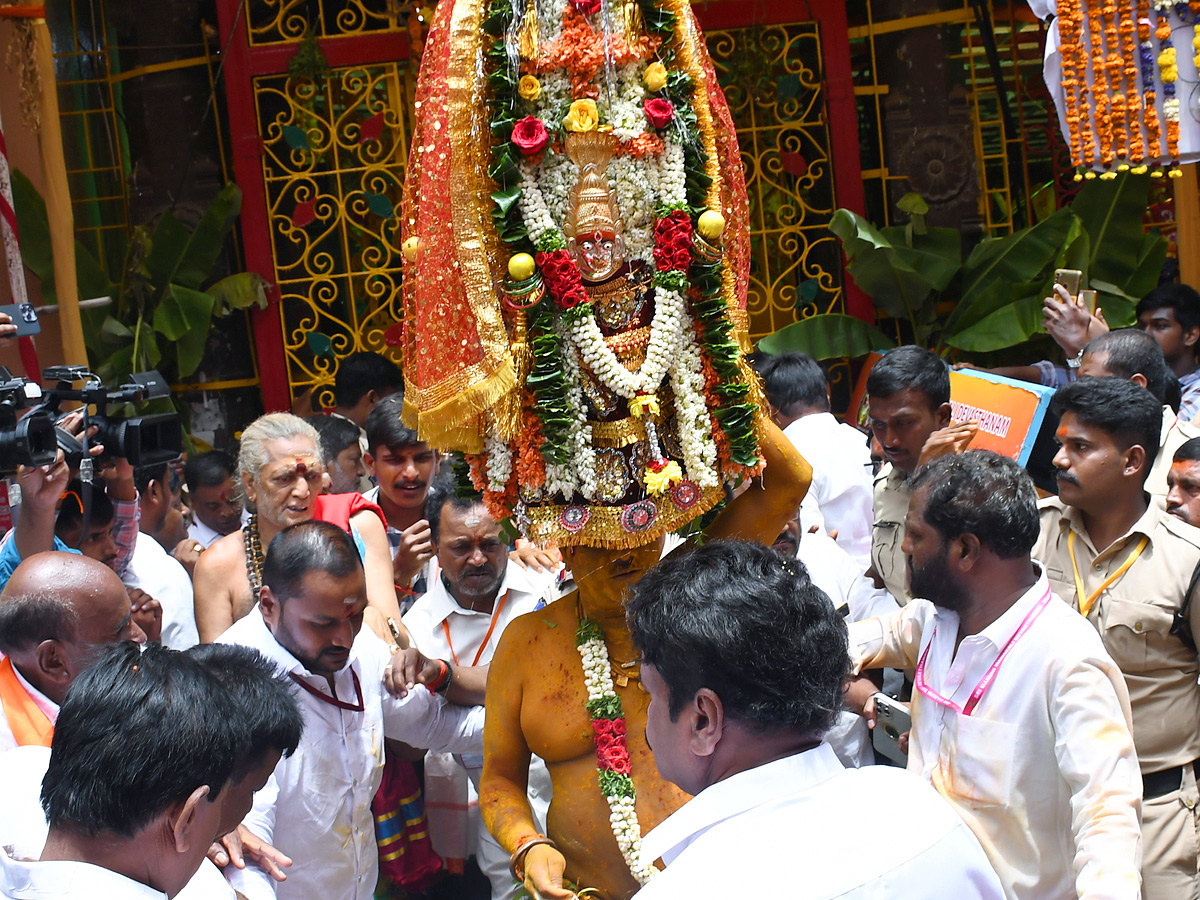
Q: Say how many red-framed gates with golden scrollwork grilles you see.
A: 2